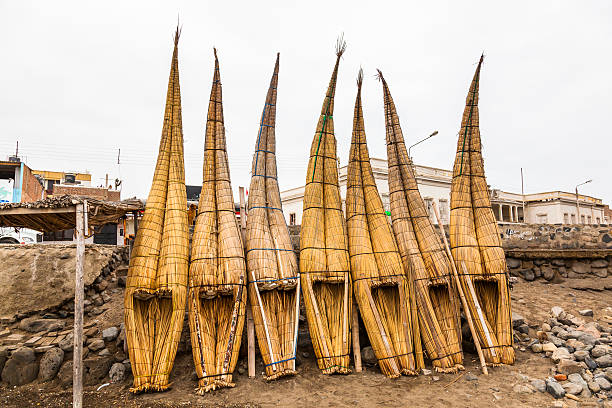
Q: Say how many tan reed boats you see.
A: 7